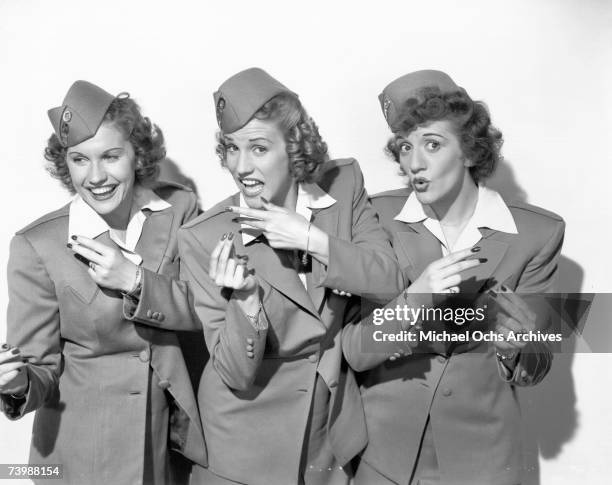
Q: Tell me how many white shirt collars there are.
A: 3